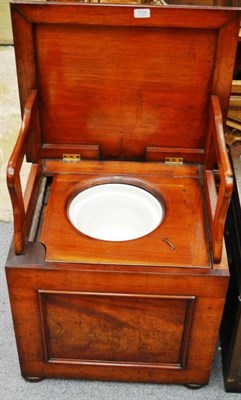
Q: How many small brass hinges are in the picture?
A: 2